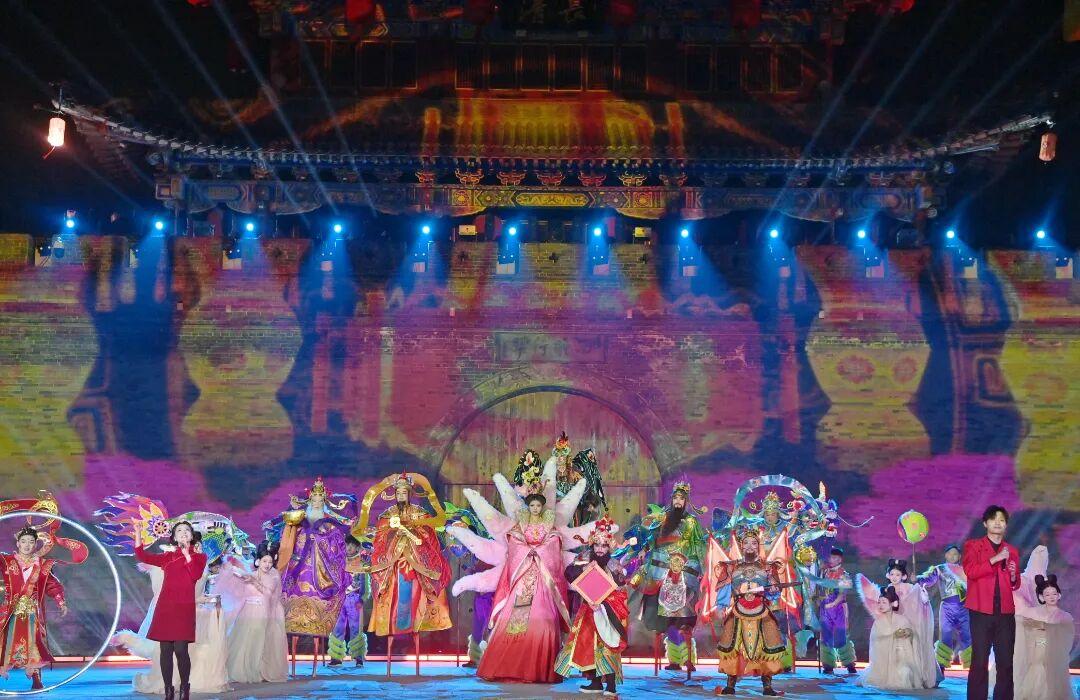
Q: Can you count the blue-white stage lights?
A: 12